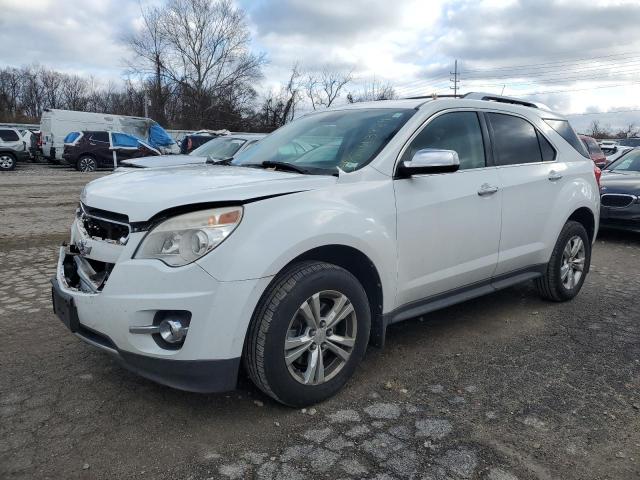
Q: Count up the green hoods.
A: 0